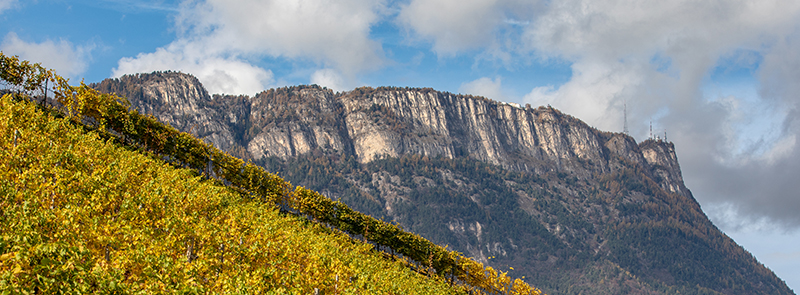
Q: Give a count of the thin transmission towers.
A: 3